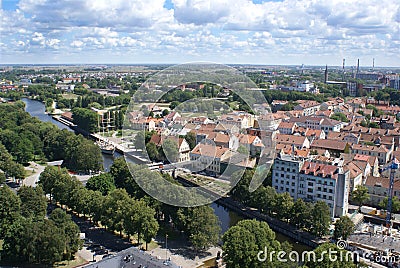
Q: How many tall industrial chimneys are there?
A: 3